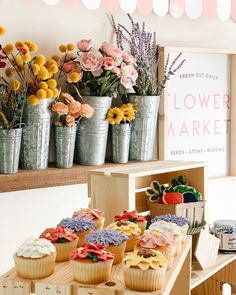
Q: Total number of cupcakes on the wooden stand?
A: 12